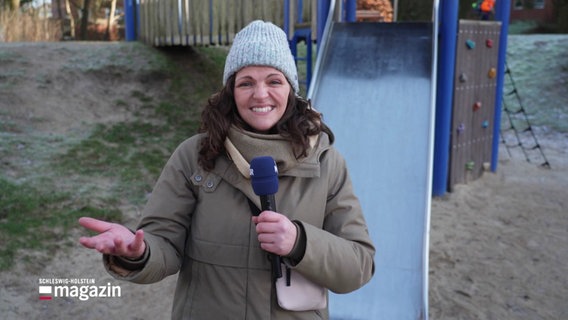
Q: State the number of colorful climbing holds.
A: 8